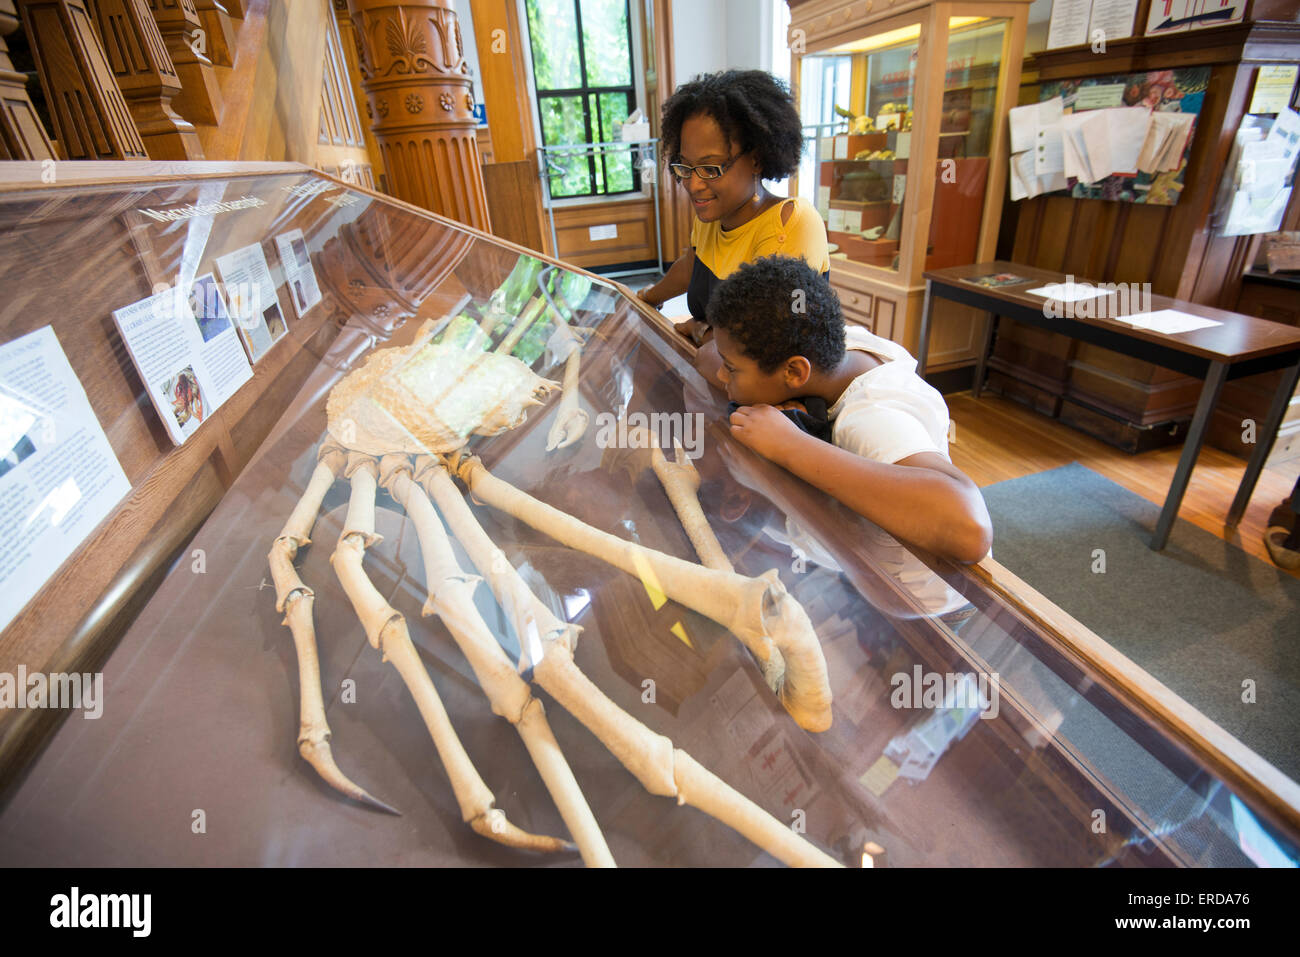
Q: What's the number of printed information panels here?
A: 4